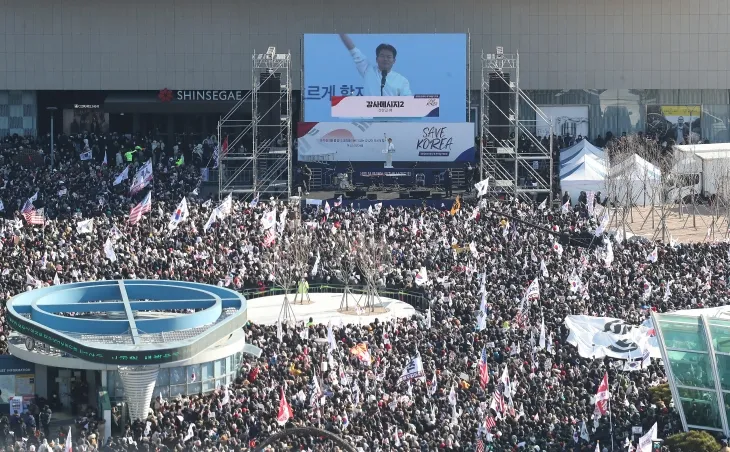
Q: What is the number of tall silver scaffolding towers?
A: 2